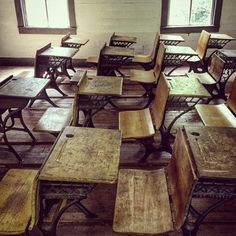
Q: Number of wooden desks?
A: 13